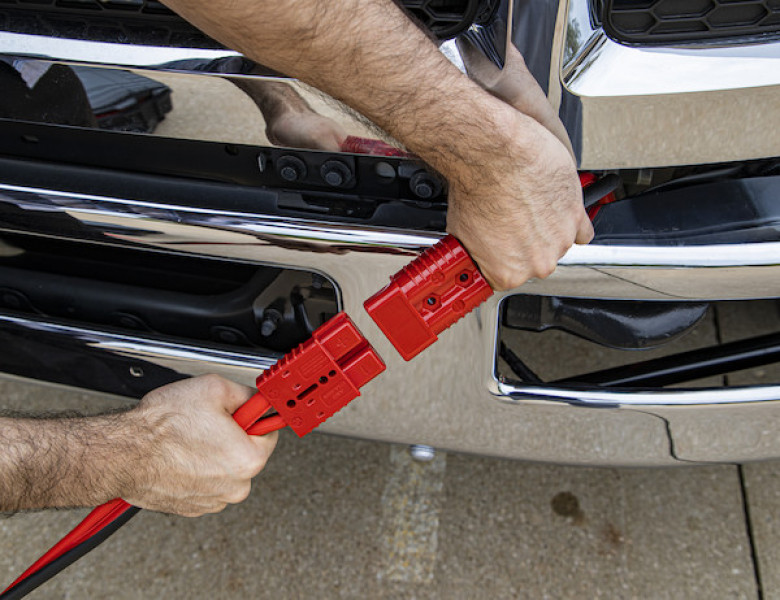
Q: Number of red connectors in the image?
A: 2